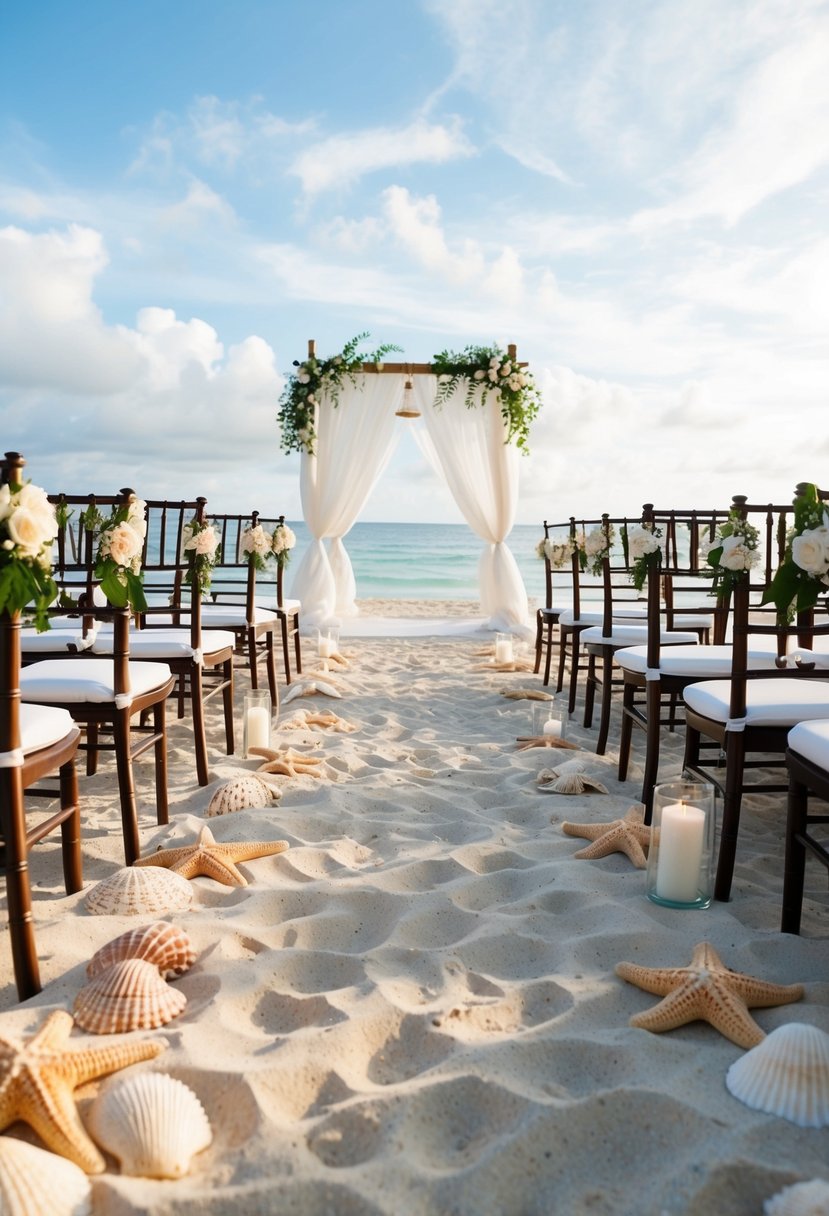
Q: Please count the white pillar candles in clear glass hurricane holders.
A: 5